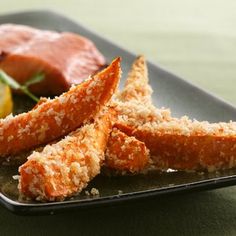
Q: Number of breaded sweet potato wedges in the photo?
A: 5